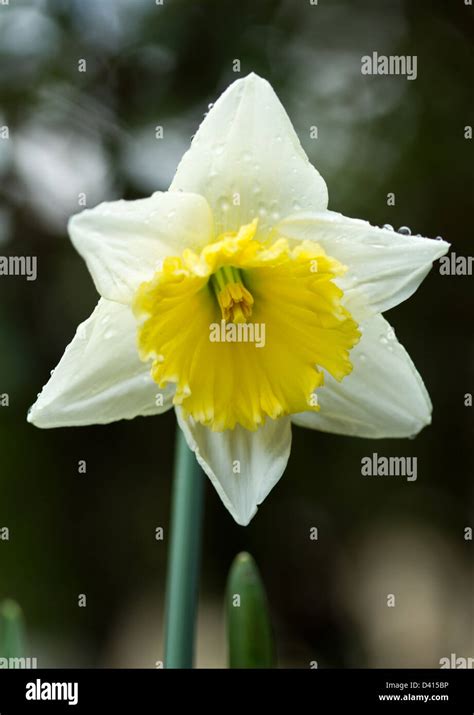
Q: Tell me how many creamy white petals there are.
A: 6